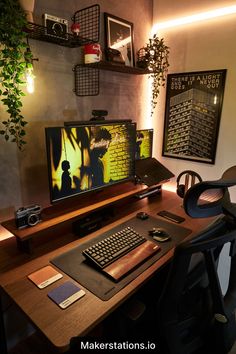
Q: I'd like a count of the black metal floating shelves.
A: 2